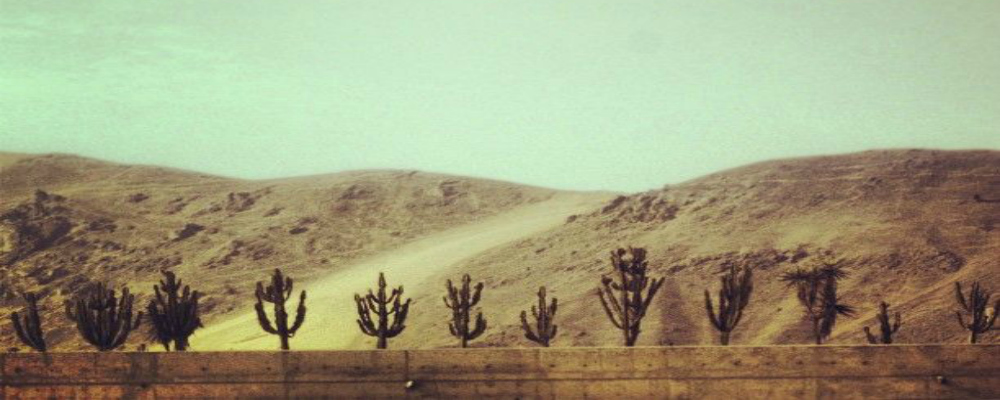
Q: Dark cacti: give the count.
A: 12